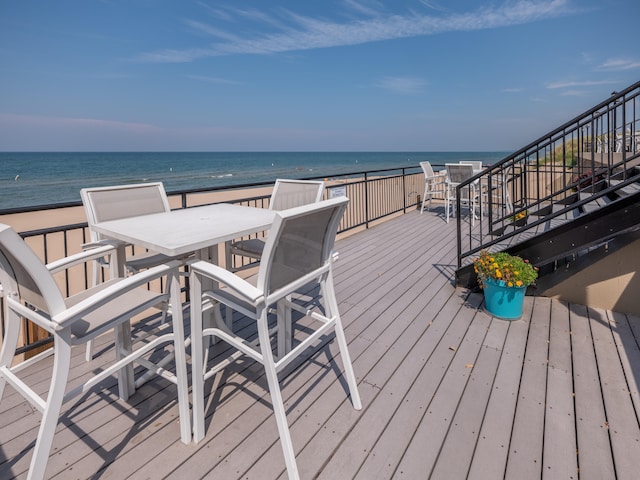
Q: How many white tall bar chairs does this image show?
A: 8